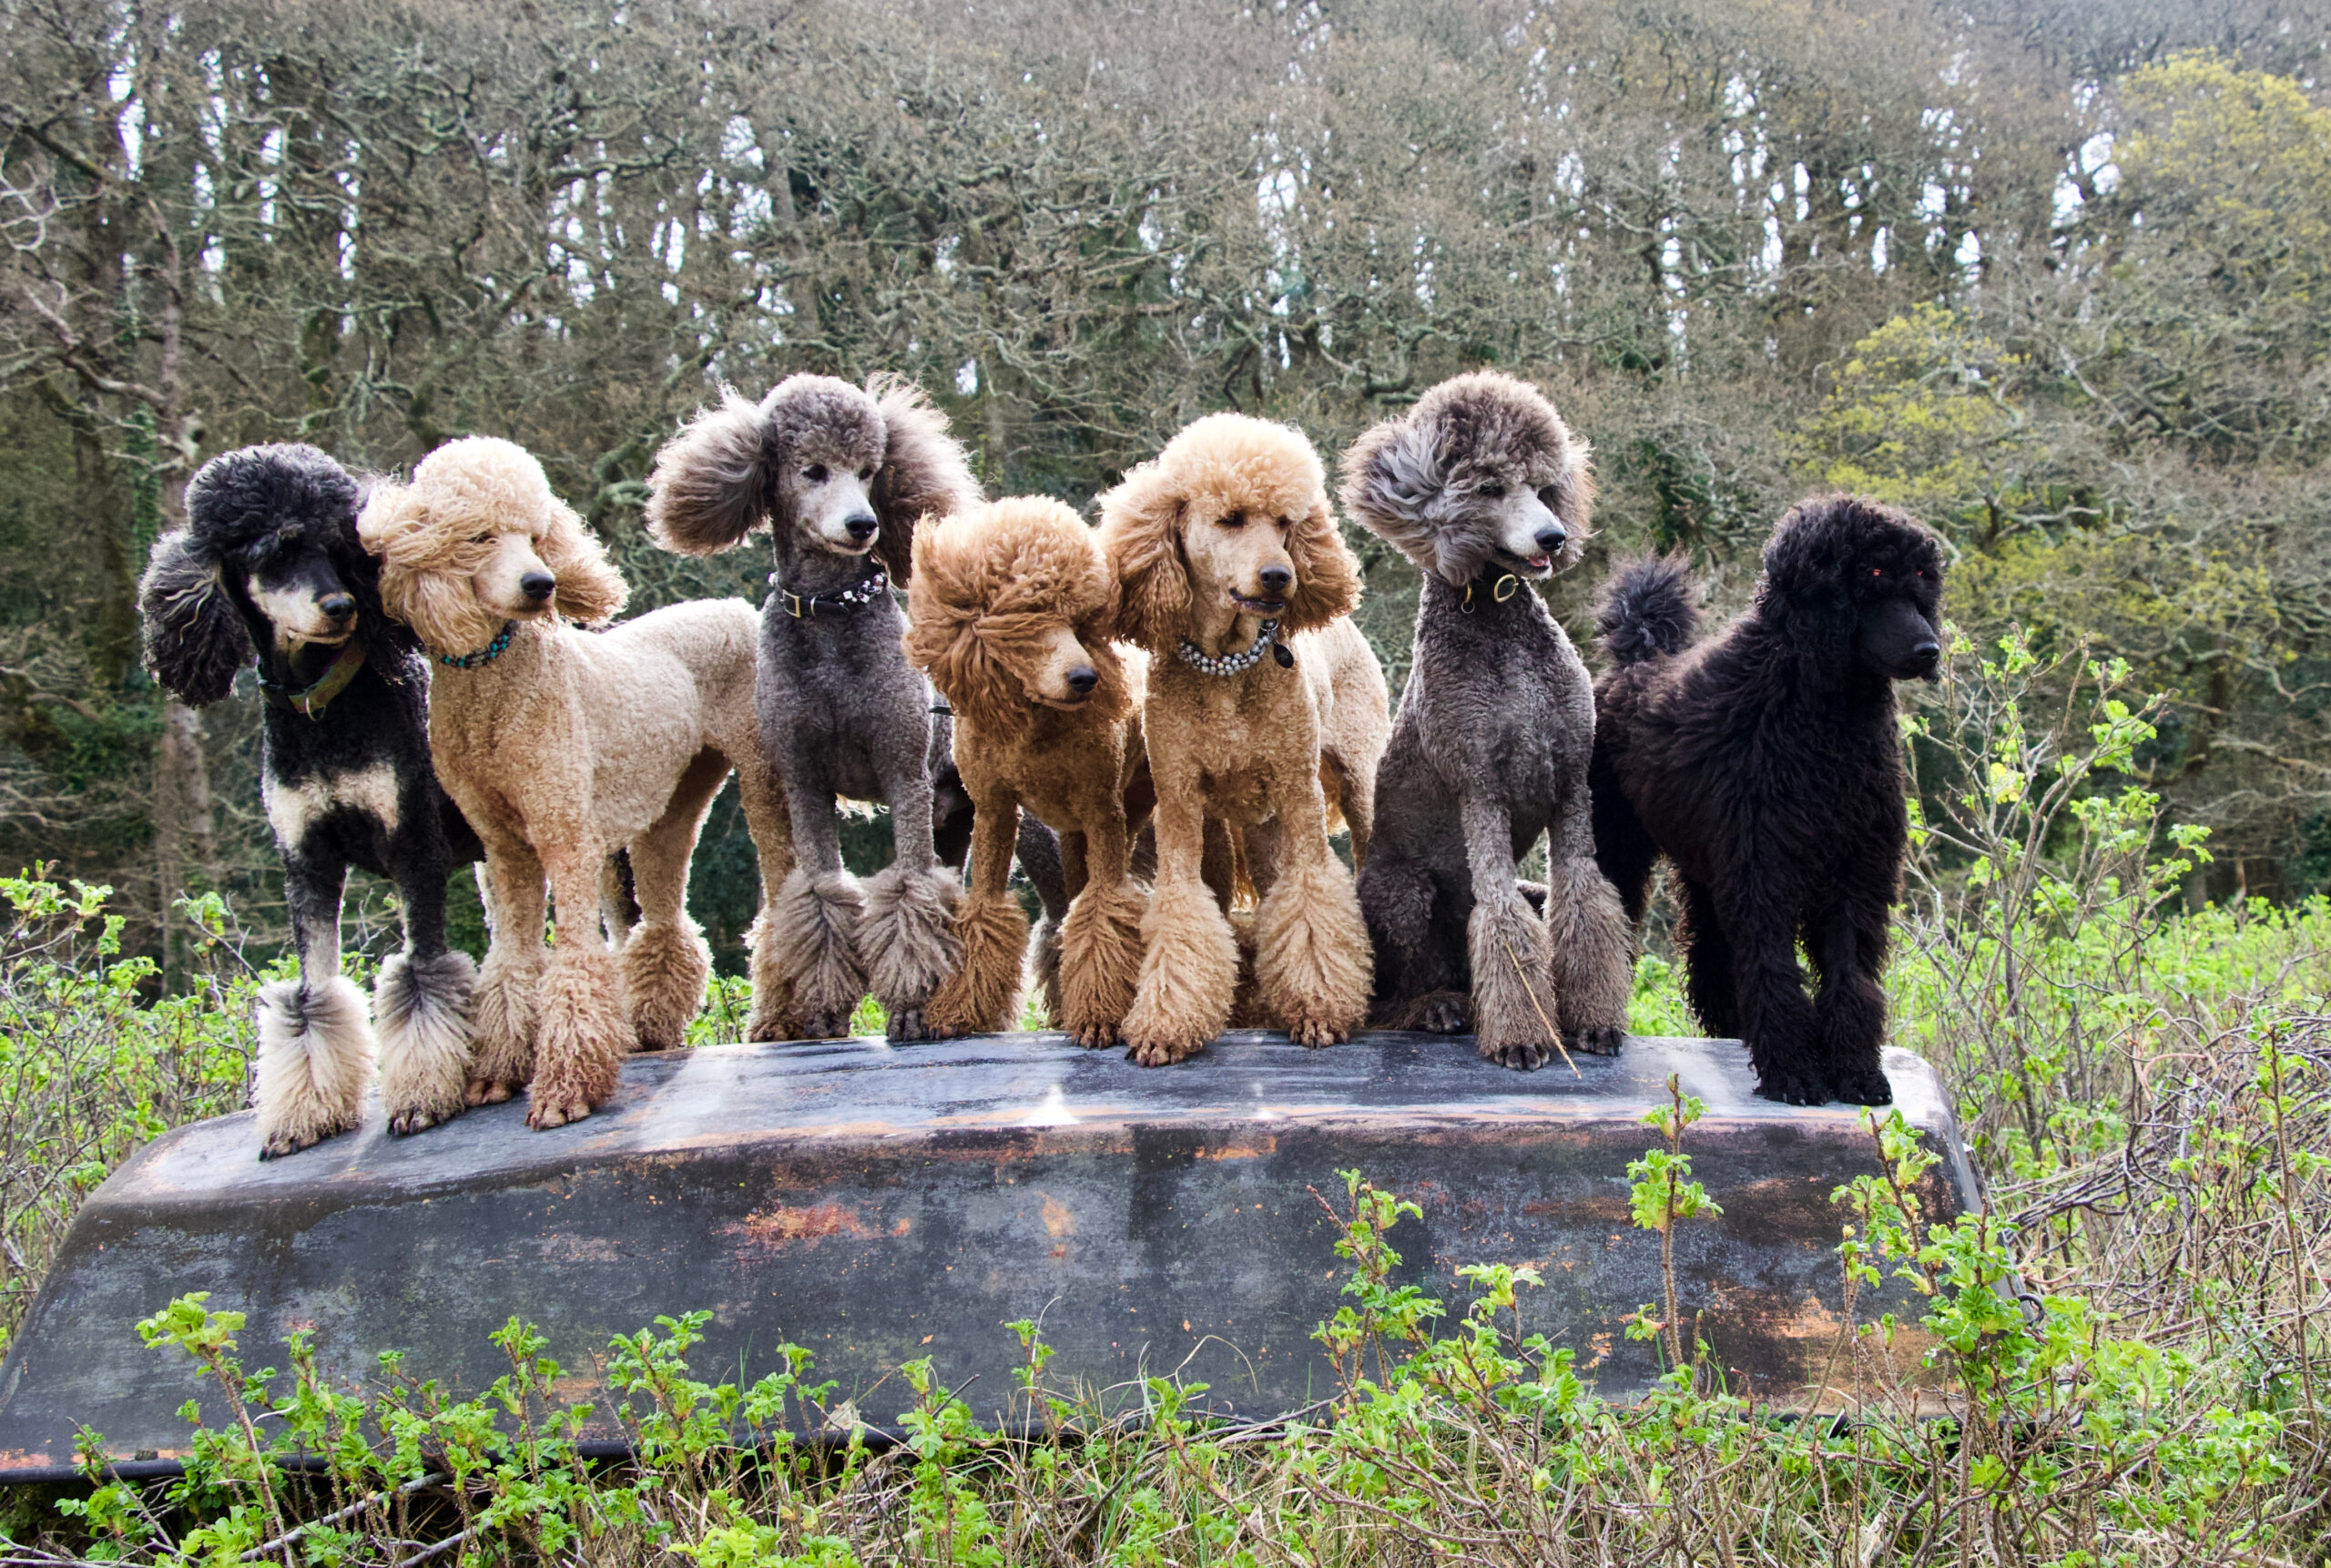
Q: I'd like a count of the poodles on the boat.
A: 7